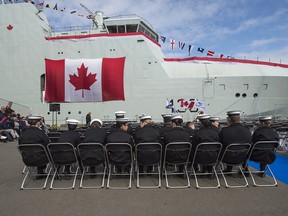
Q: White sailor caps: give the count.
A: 12